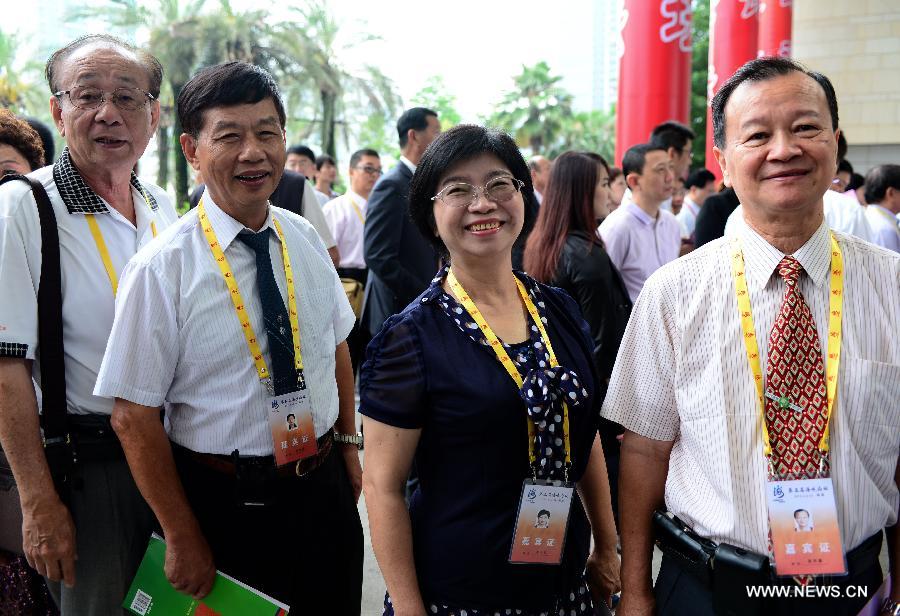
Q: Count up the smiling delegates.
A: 4